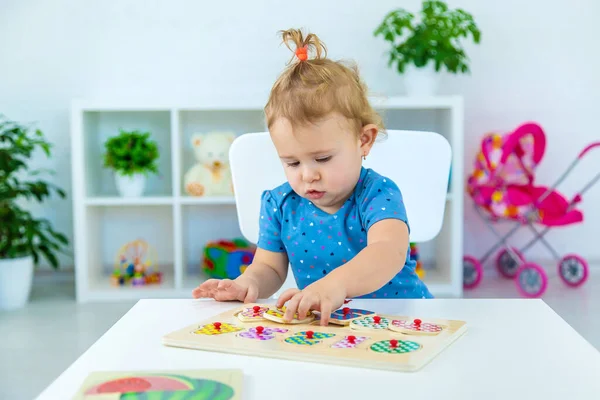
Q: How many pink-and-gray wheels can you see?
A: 4